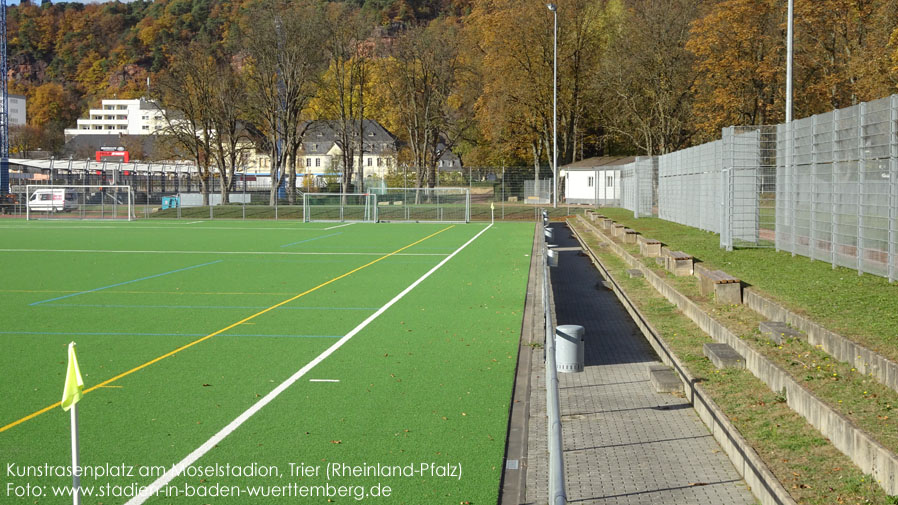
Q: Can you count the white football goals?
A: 3